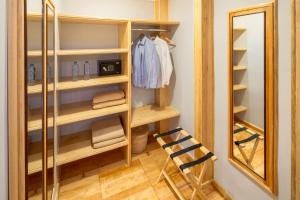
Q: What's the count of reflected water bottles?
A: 2